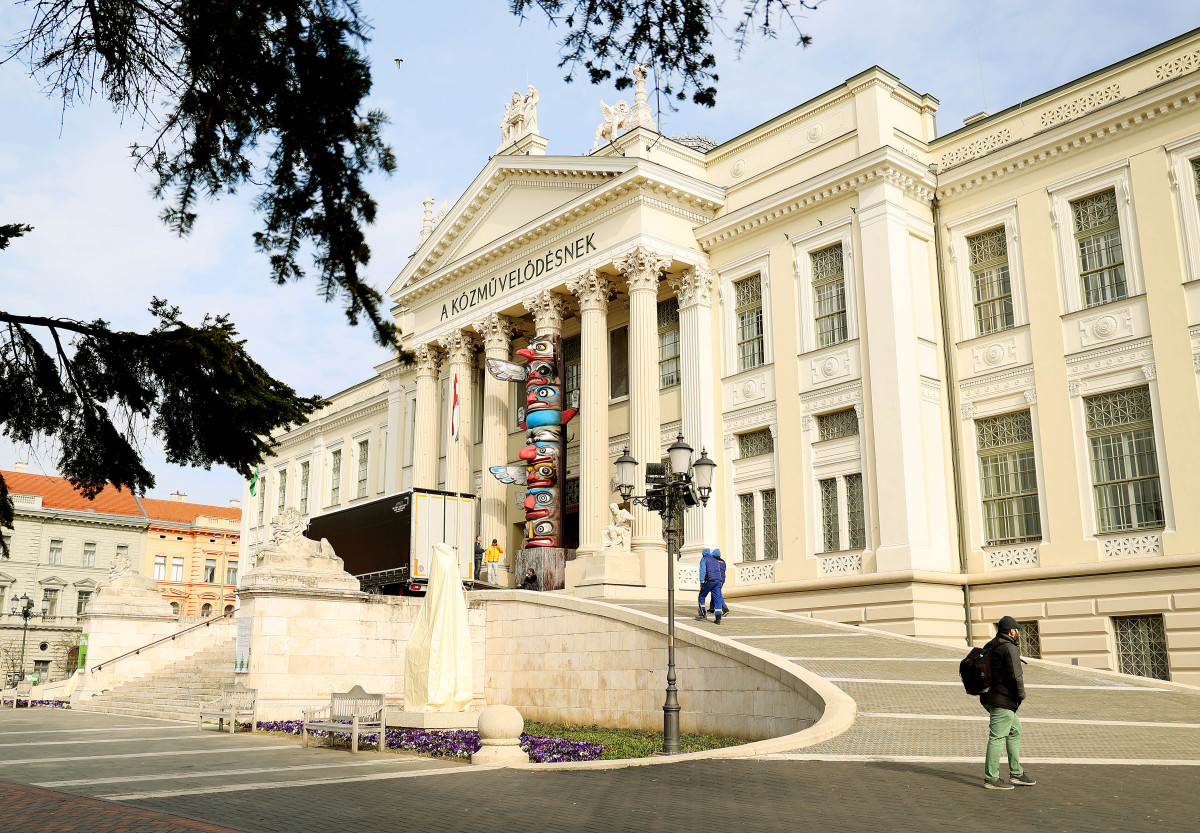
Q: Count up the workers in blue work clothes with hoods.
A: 2